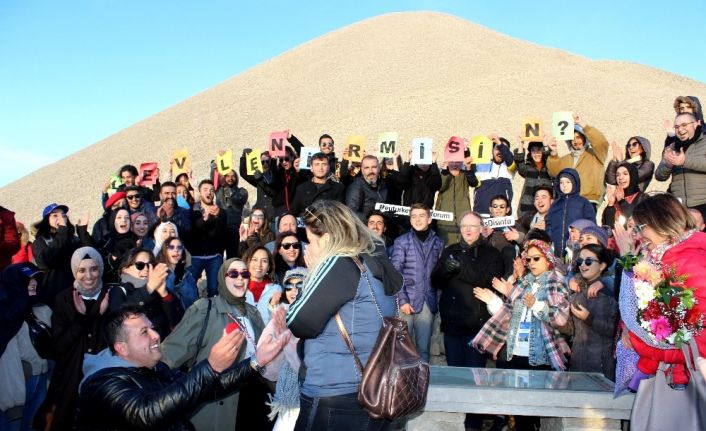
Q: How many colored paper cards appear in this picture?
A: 14